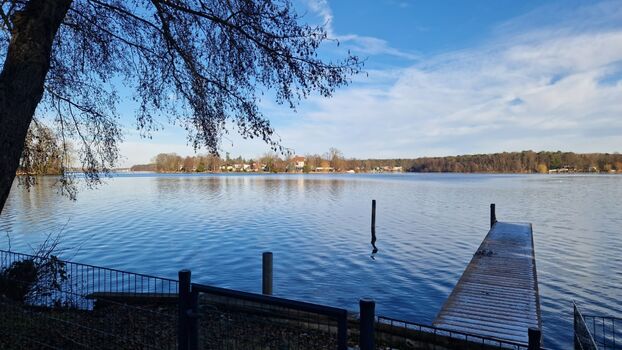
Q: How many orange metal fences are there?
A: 0